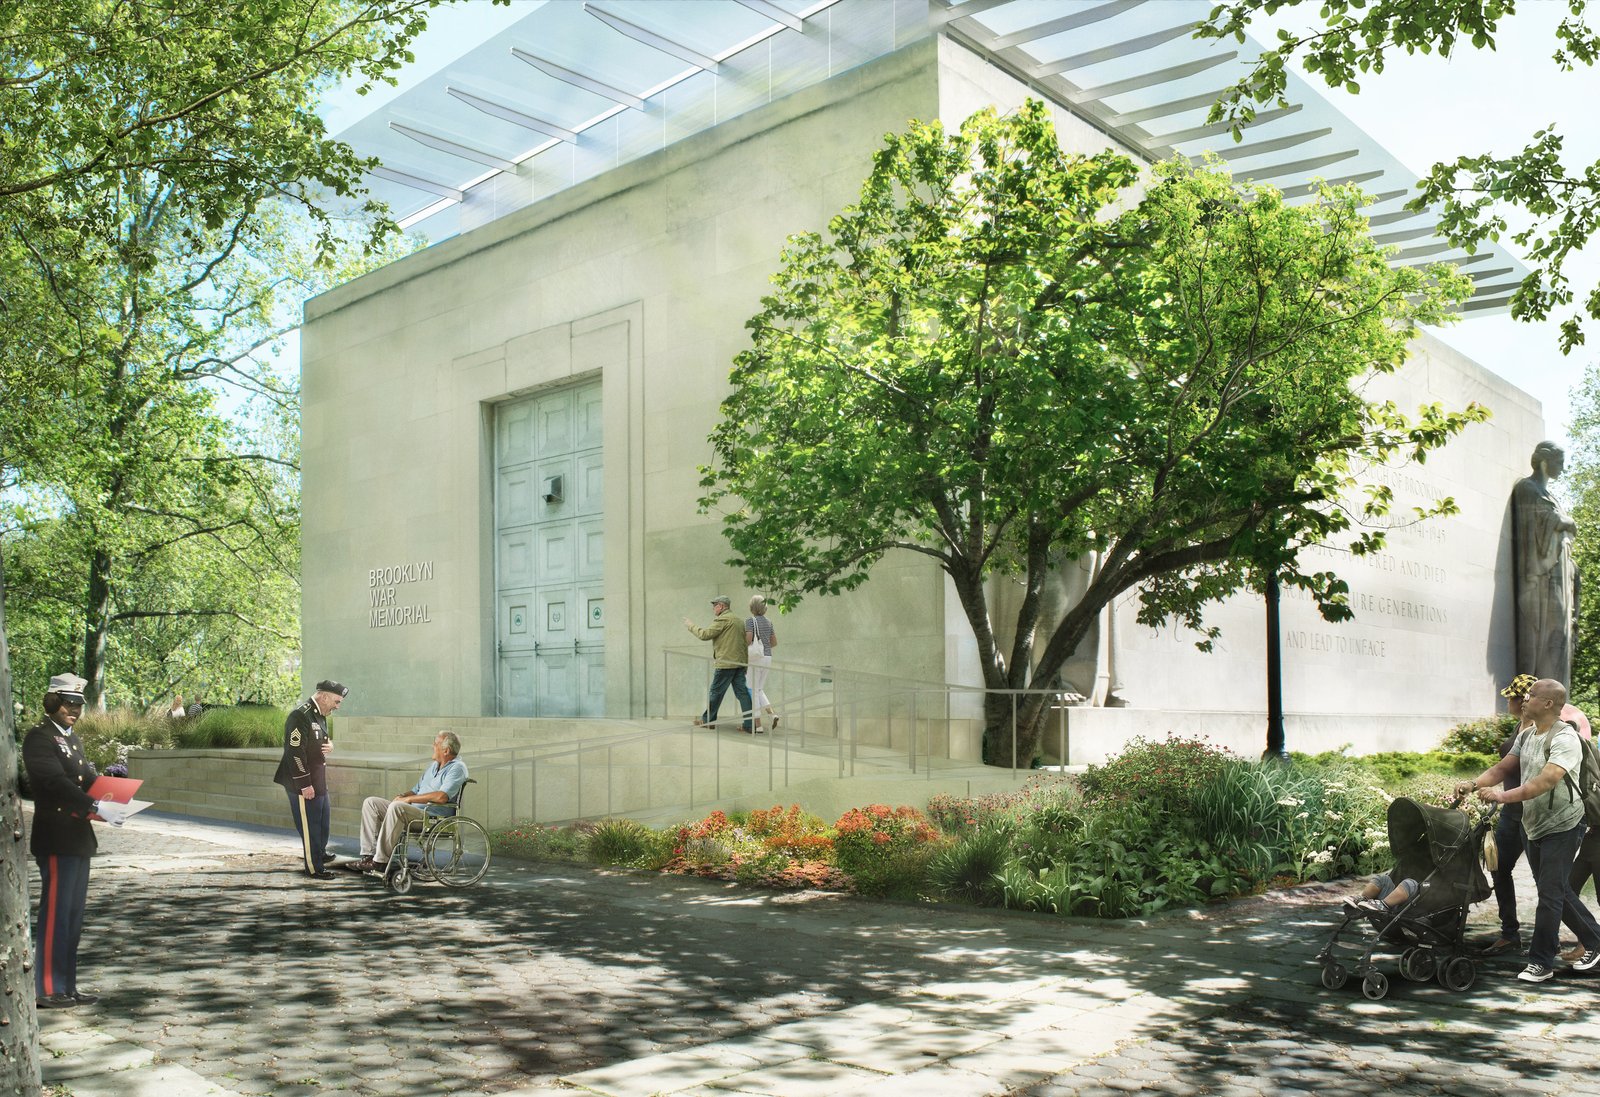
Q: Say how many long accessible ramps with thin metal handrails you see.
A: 1